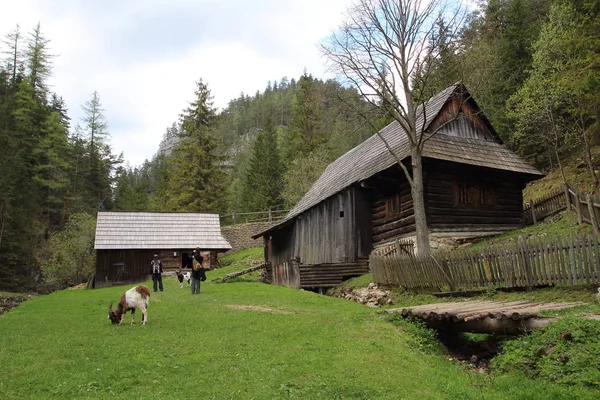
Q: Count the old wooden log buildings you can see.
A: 2